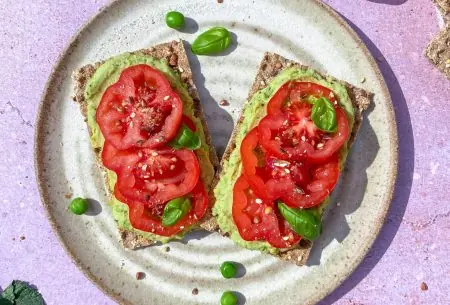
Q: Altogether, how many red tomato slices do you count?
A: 6